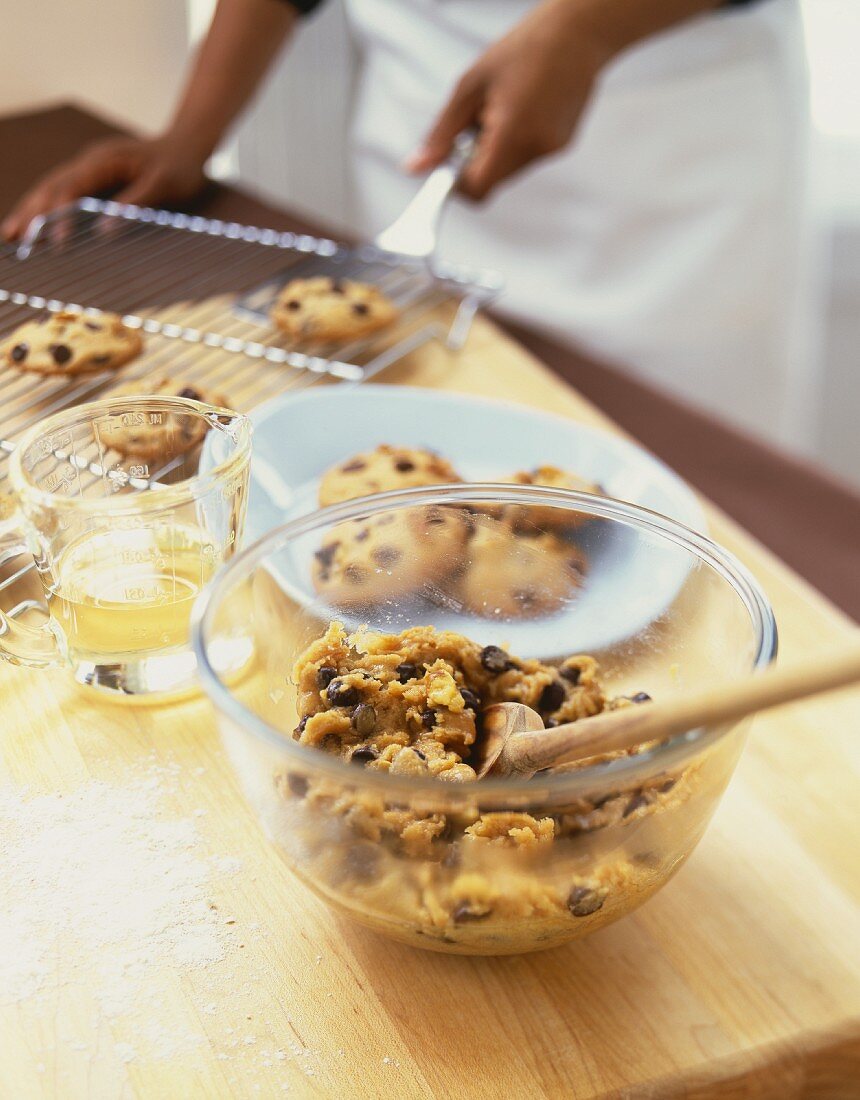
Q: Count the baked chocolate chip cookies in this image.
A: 7